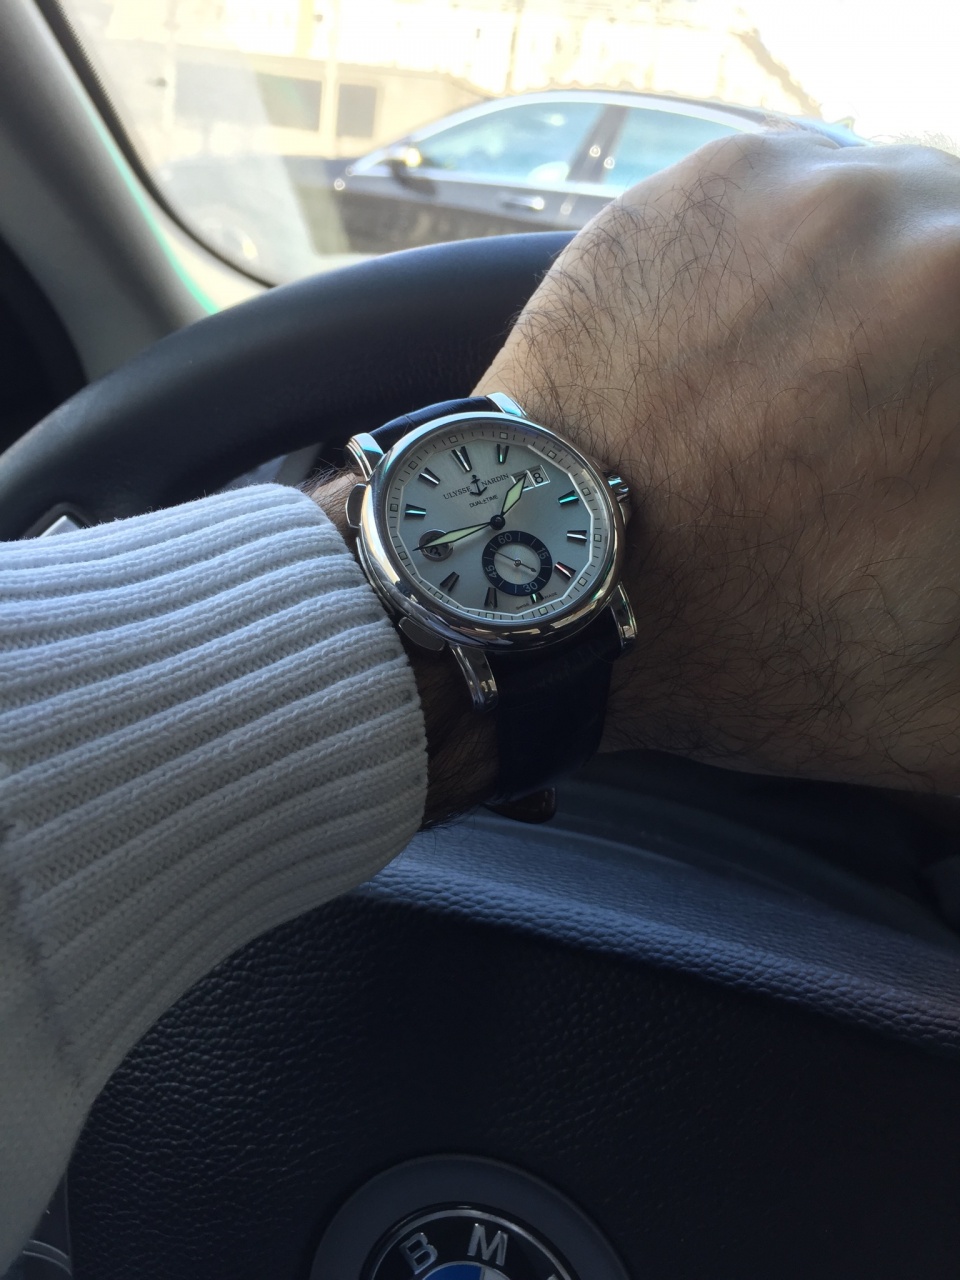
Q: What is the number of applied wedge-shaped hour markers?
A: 10